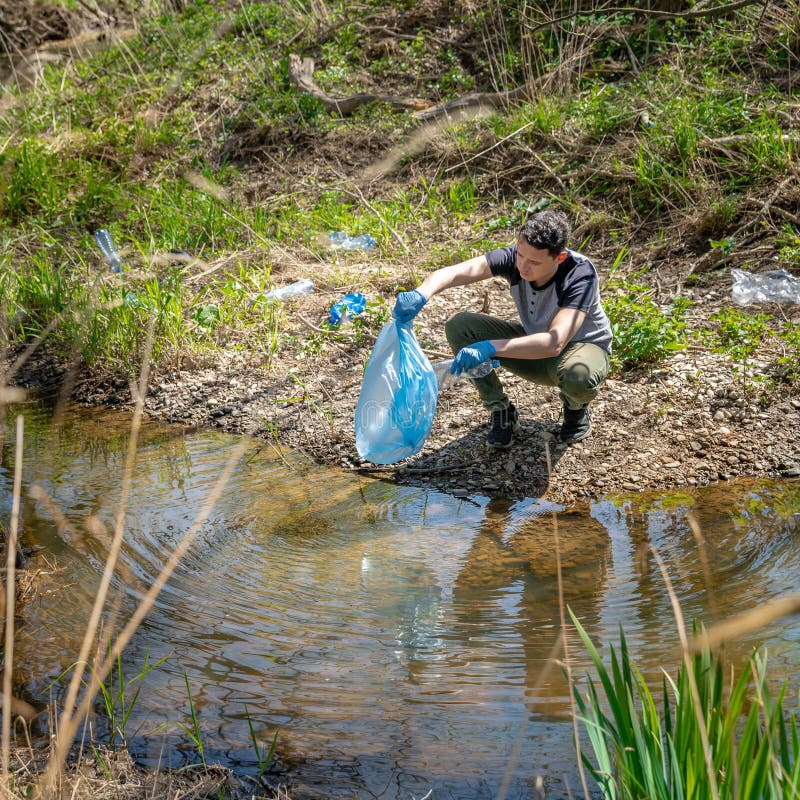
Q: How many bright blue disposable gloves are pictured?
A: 2